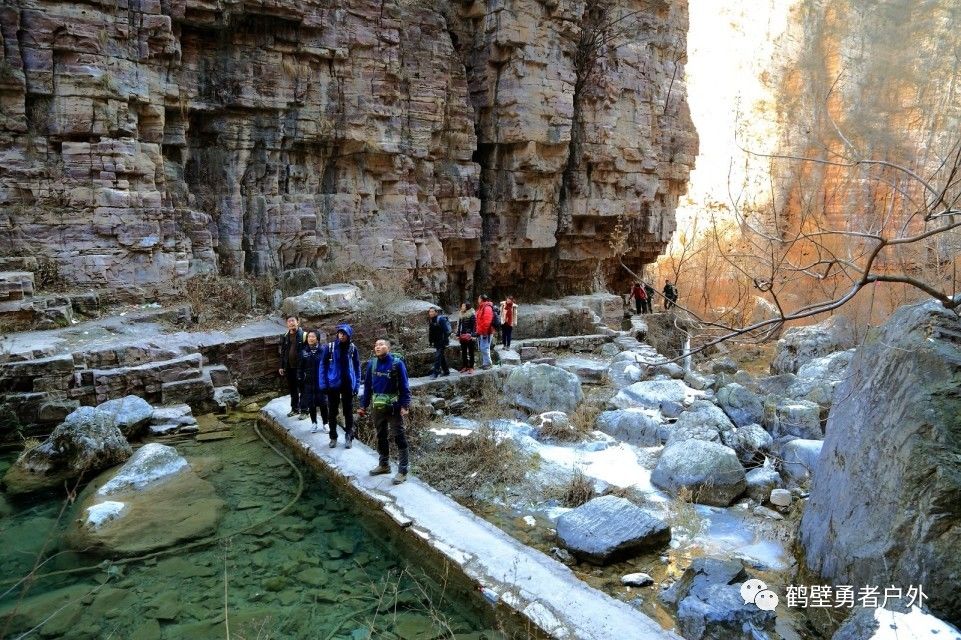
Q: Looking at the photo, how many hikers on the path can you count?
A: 11